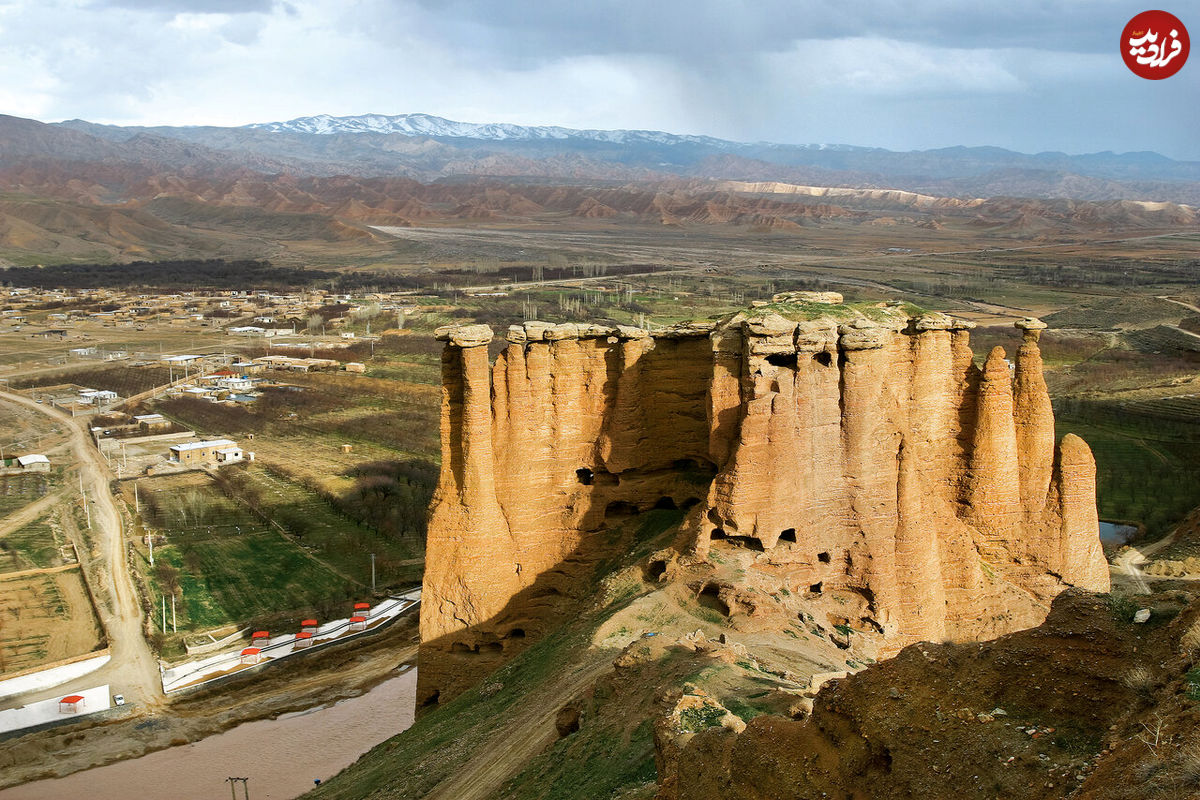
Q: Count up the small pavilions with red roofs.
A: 7